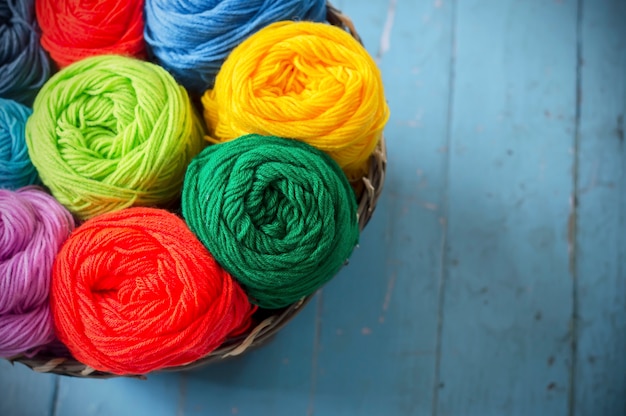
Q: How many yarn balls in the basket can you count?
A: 9